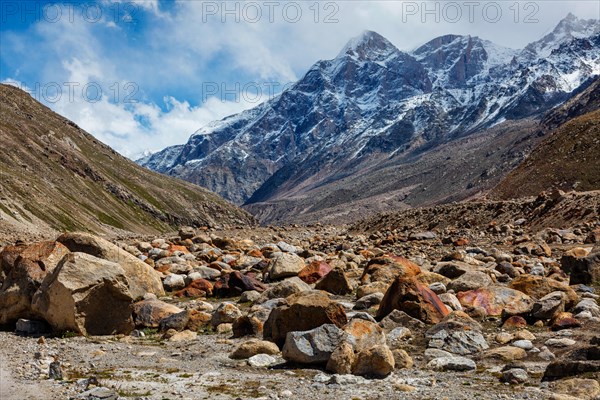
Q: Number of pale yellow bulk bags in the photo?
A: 0